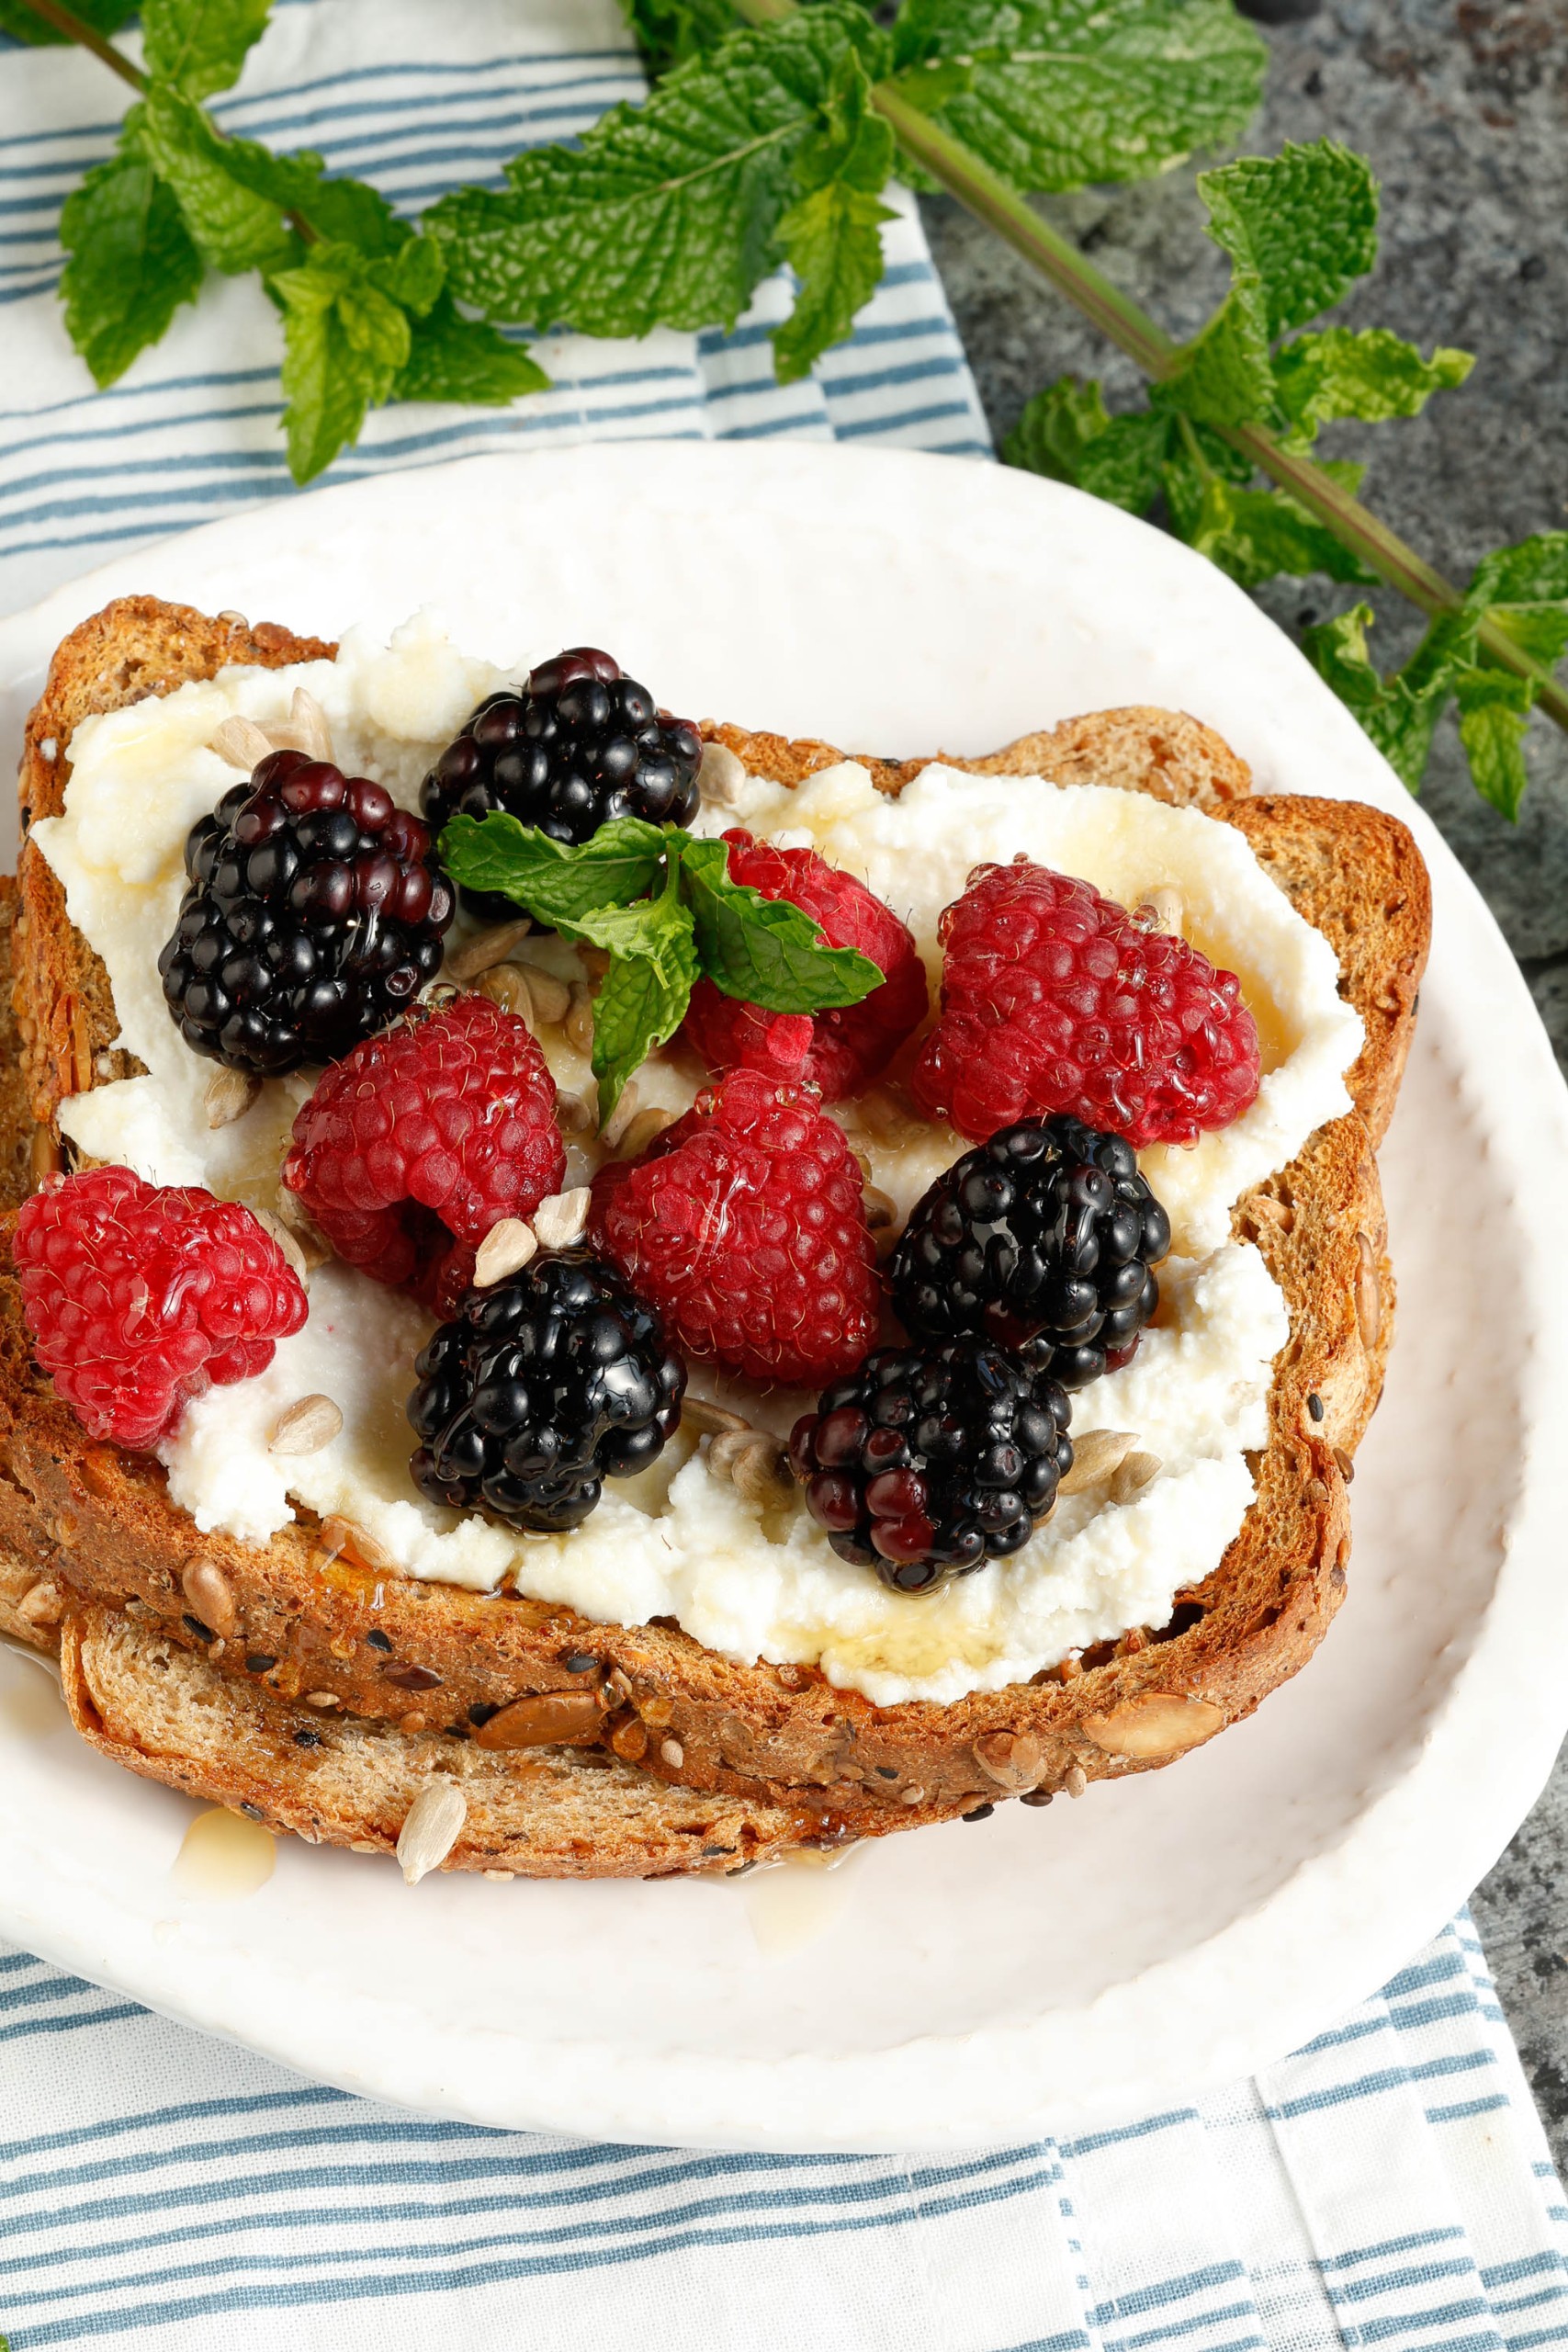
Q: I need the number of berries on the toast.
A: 10